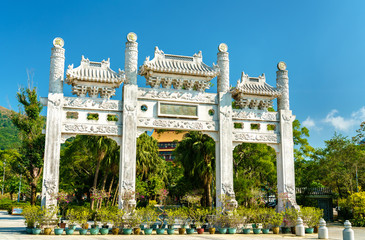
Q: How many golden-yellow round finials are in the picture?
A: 4